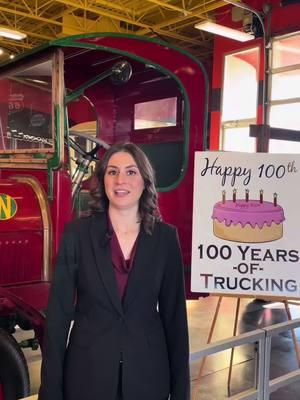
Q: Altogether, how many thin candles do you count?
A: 5